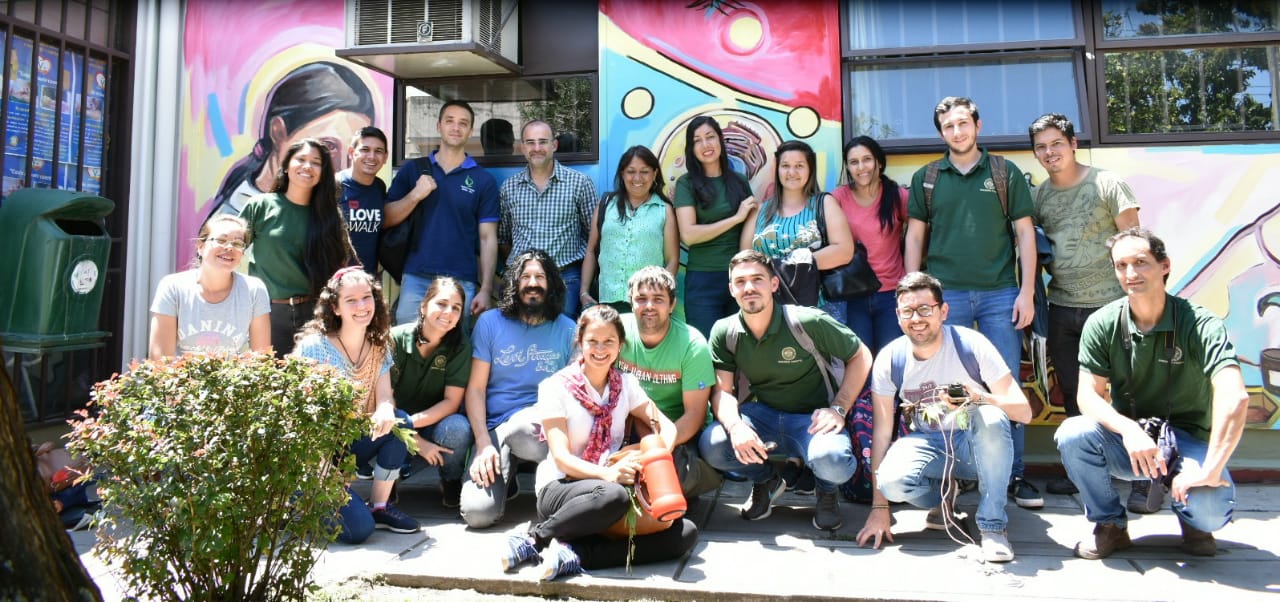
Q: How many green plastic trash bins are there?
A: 1